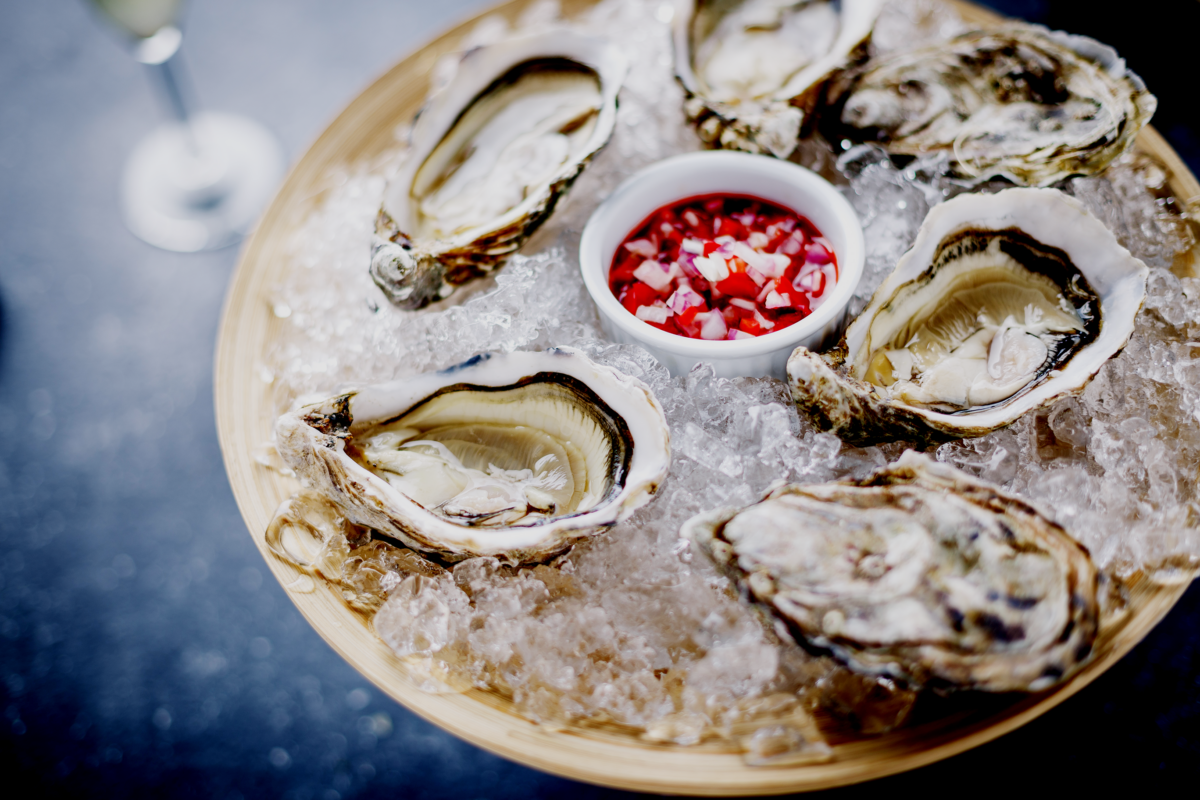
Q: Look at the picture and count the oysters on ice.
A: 6